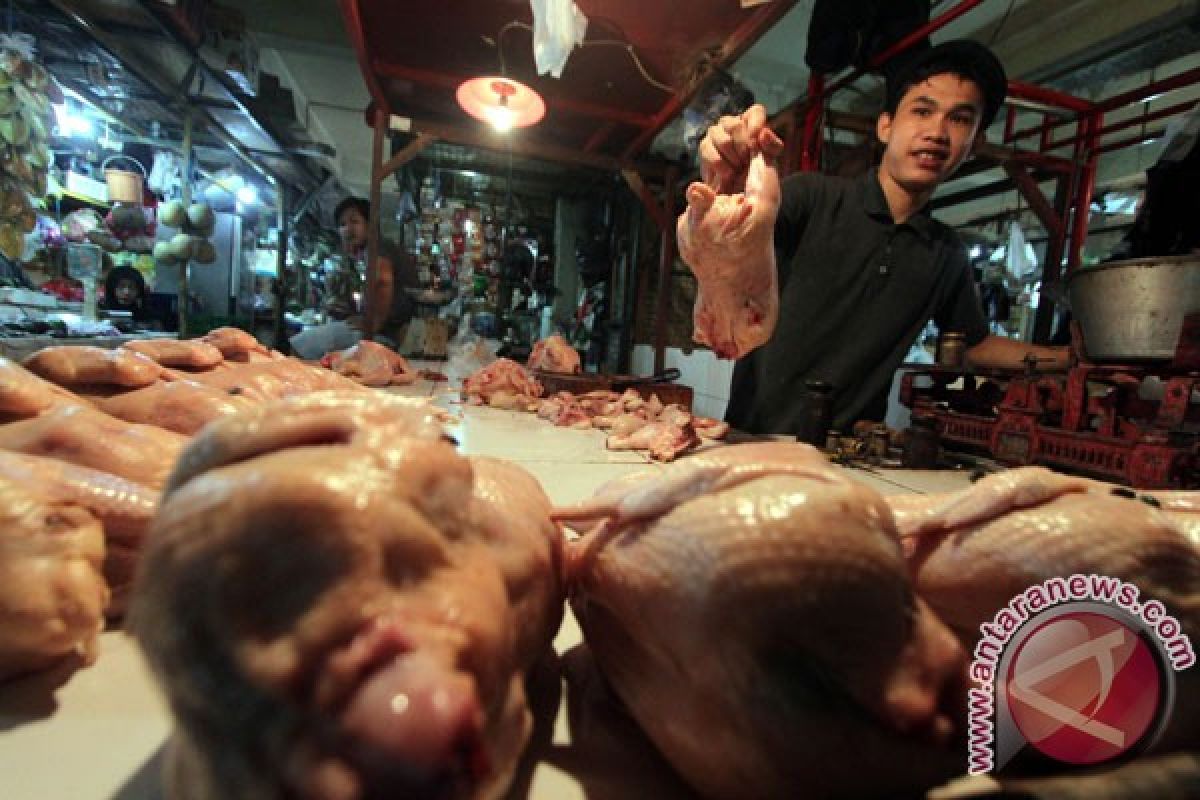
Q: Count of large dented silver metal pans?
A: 1